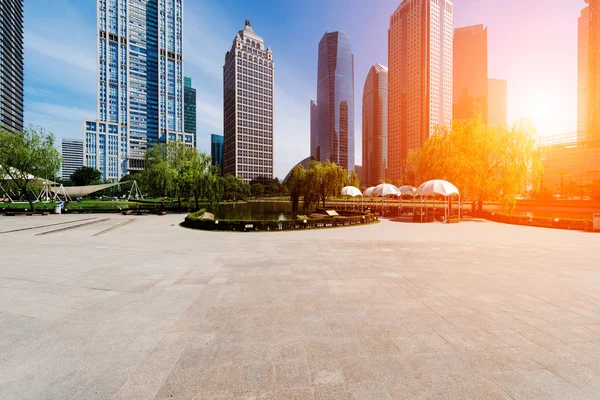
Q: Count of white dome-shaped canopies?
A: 5